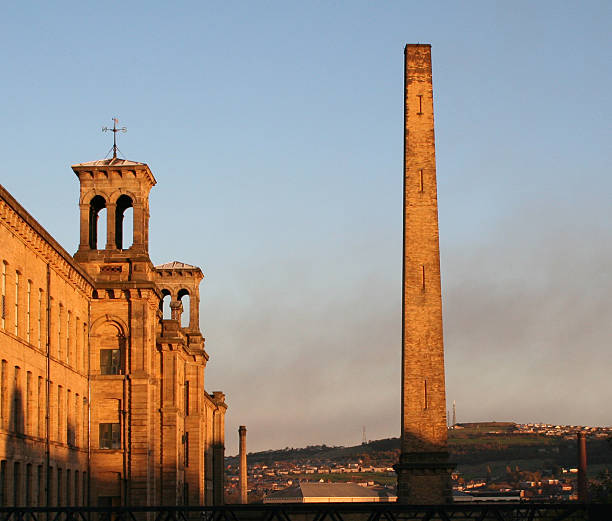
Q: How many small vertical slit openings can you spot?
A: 4